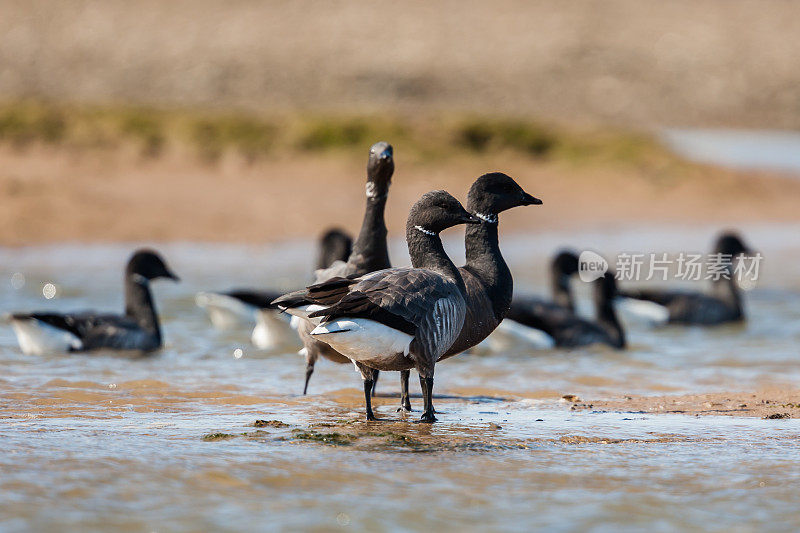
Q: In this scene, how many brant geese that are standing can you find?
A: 3